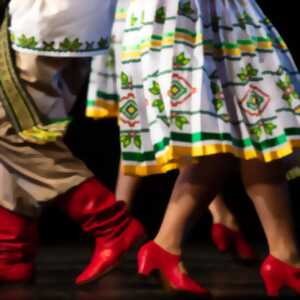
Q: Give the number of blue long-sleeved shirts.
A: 0